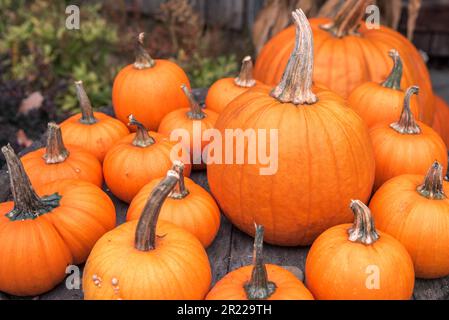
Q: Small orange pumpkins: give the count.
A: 14